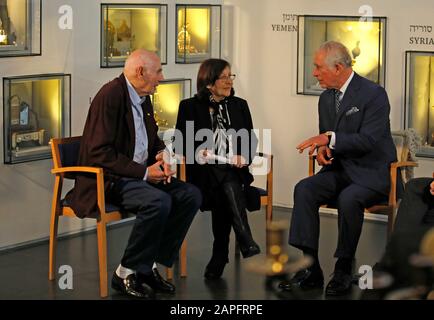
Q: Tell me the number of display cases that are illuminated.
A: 7